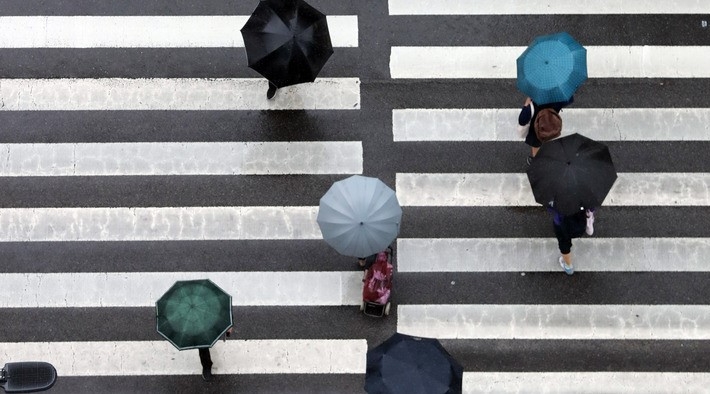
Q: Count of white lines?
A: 13